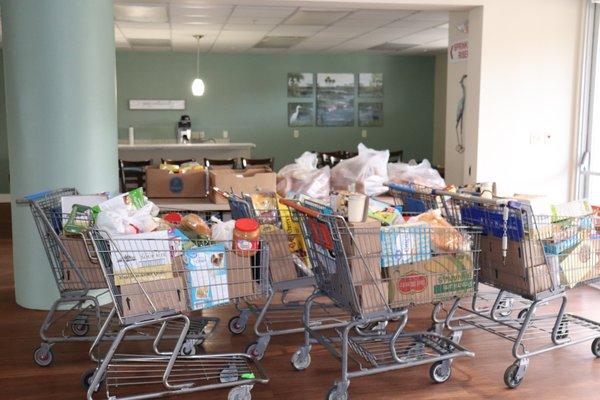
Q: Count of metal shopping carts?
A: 6